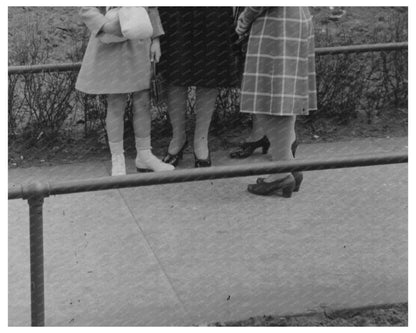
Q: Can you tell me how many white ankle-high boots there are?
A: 2